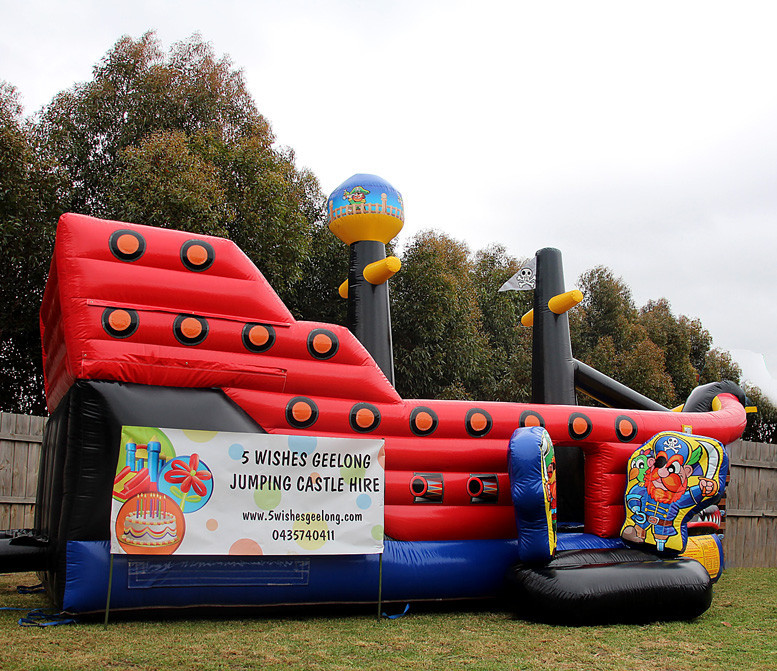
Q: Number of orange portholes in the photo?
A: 13